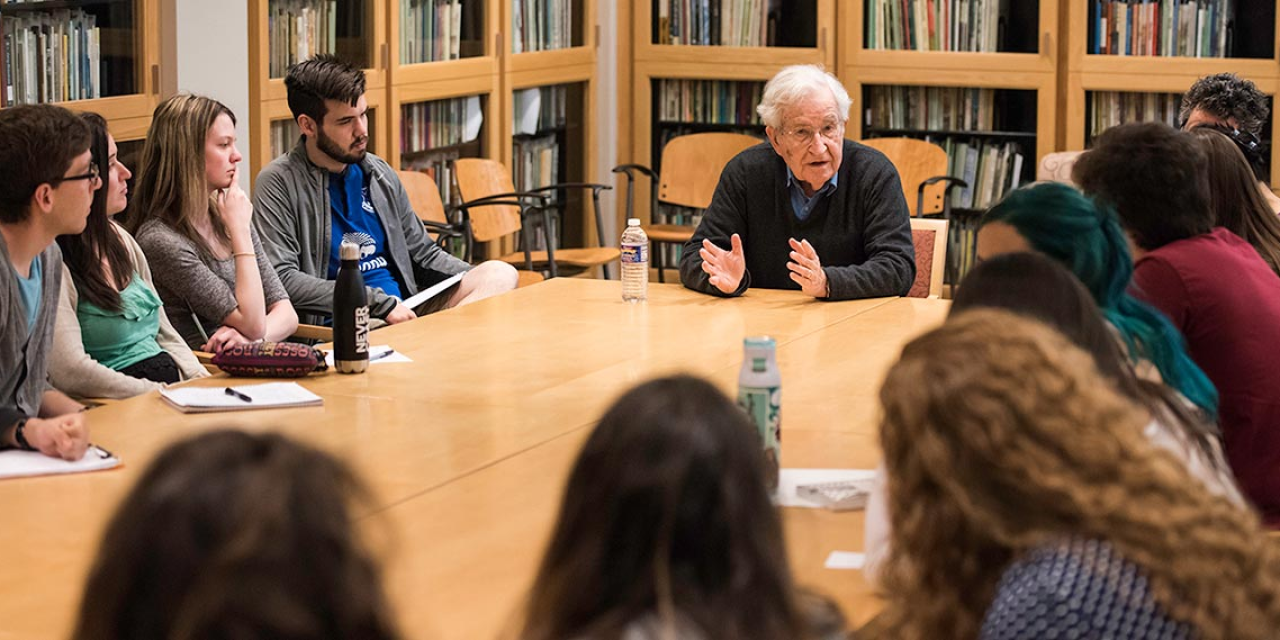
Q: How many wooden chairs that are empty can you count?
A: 4